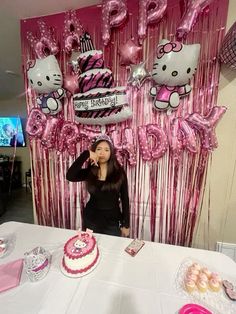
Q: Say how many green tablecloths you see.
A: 0